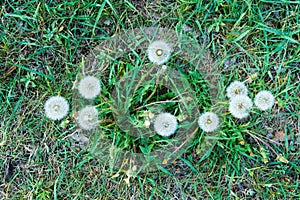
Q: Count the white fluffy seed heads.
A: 9